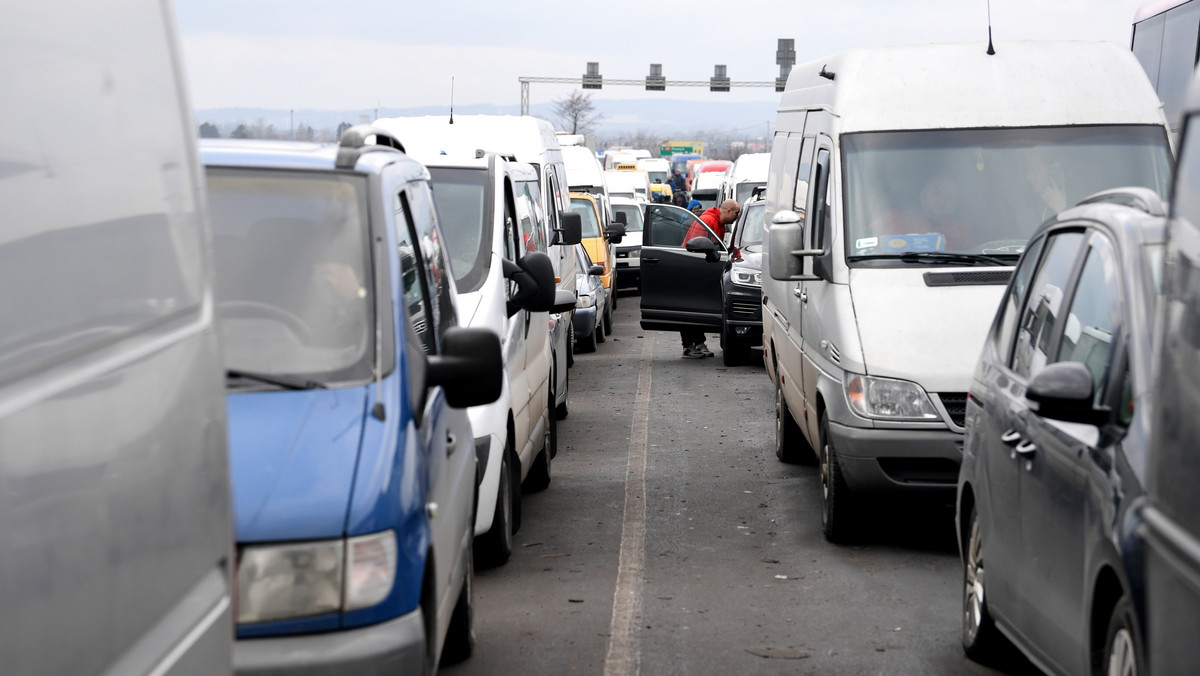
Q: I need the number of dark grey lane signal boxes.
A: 4